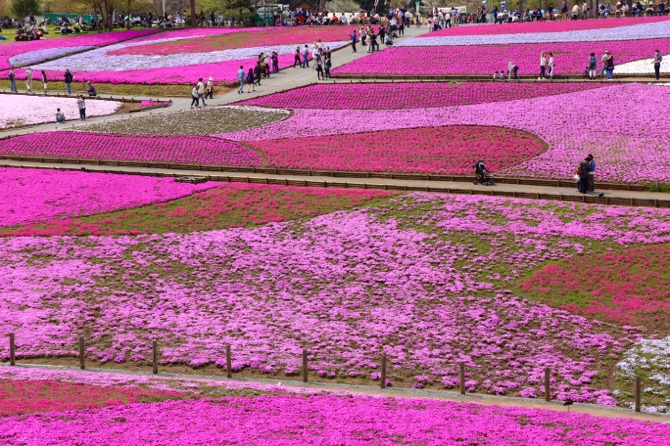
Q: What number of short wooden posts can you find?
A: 9